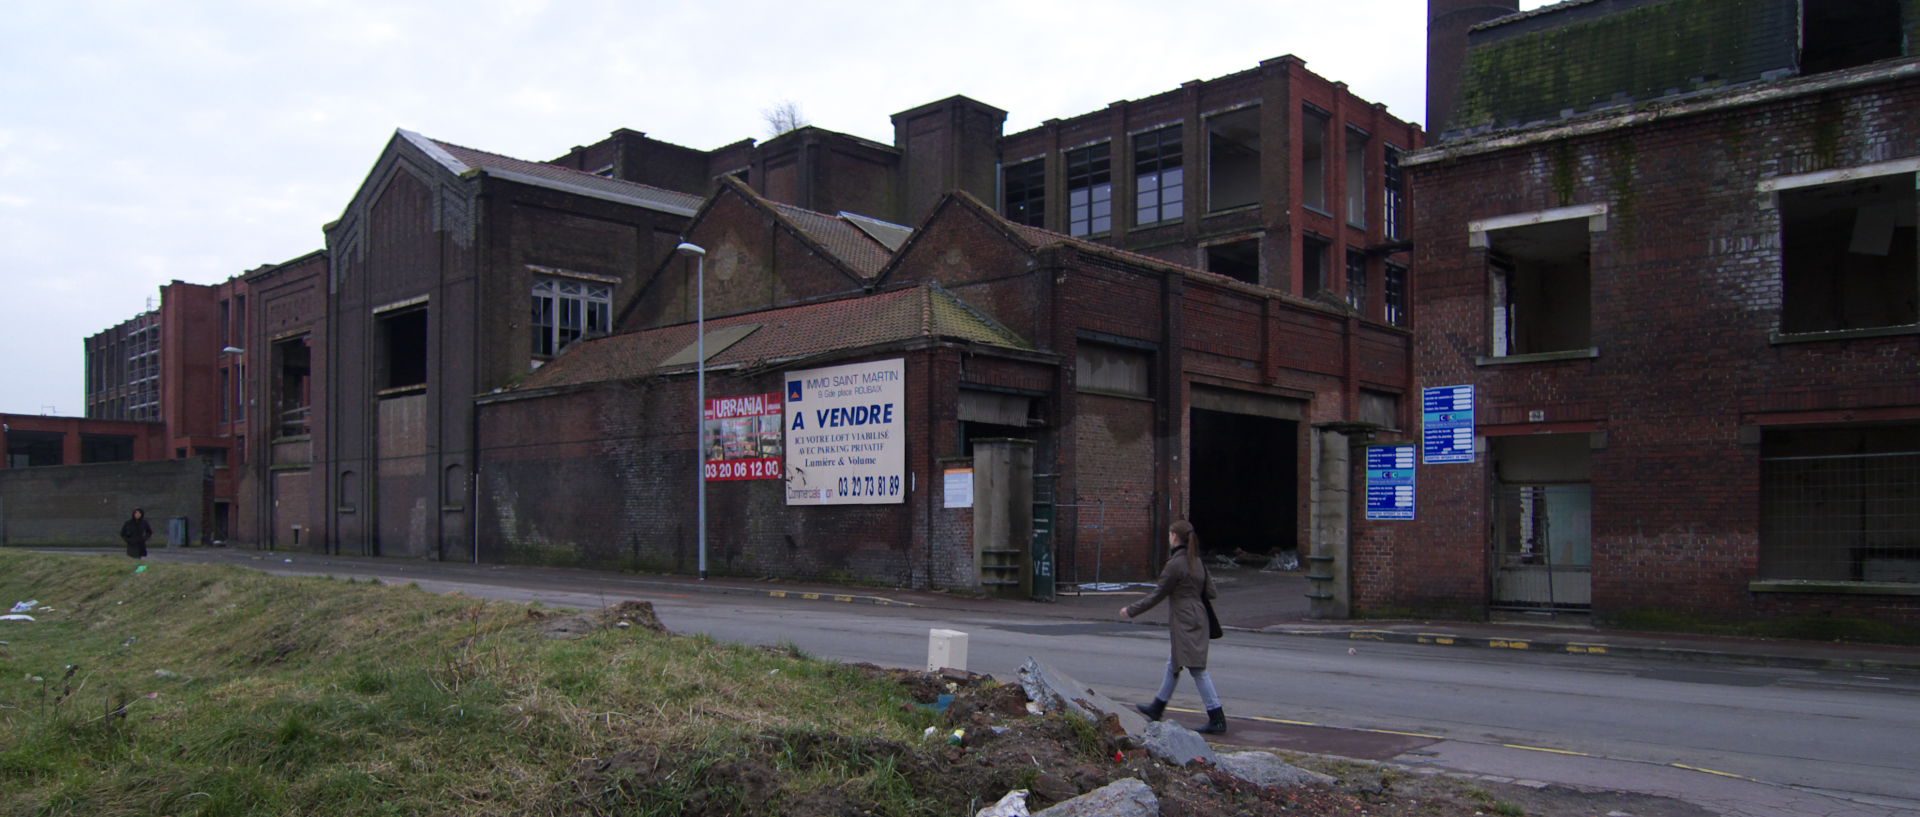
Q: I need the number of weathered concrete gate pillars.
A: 2